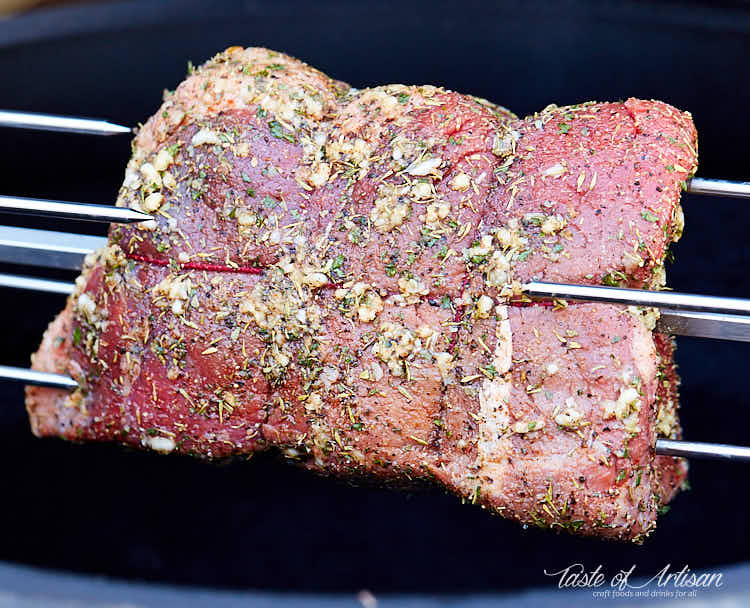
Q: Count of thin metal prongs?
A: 7